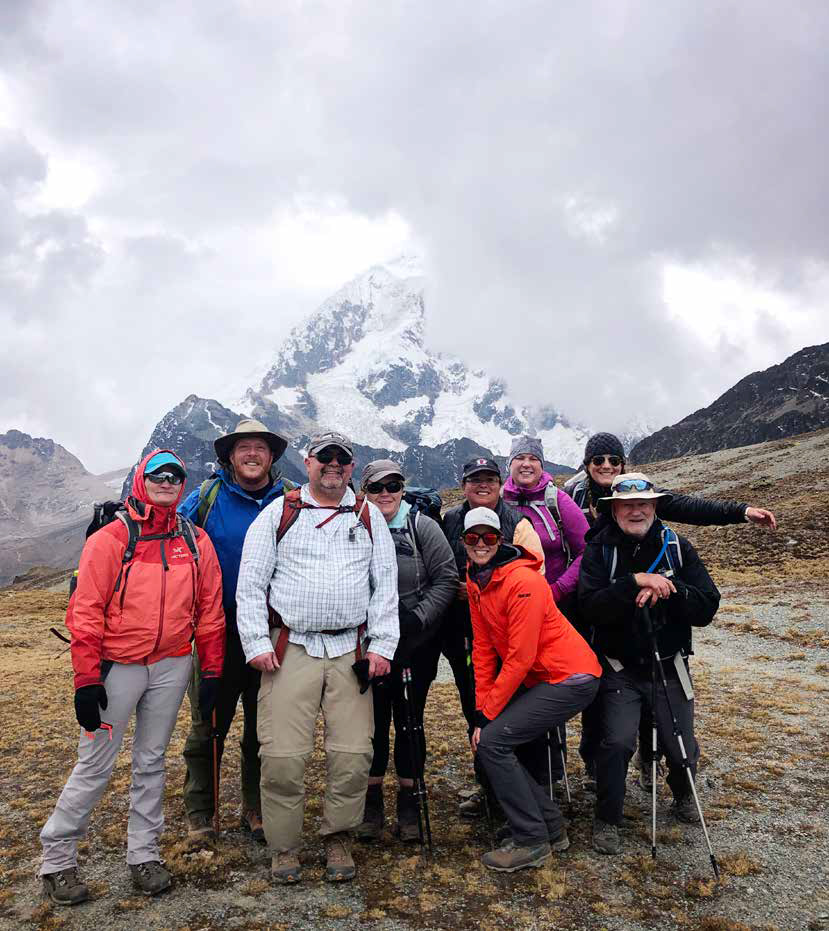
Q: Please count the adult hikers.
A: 9